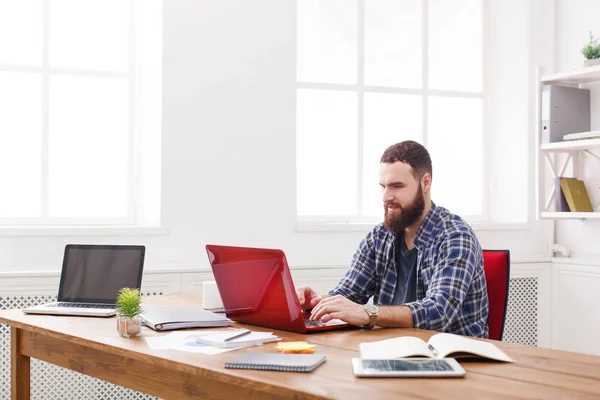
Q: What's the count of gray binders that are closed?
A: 2